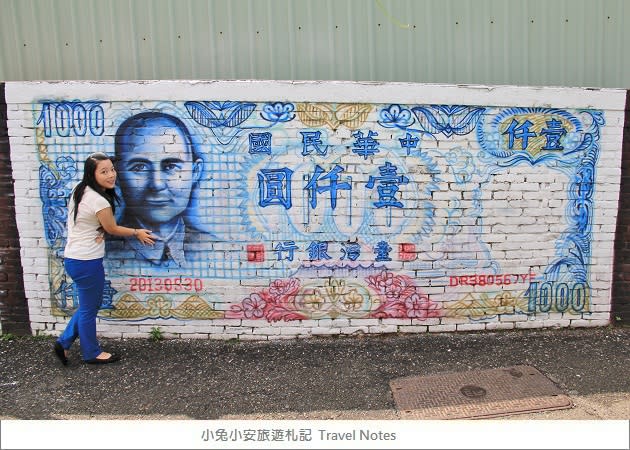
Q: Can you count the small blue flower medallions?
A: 2